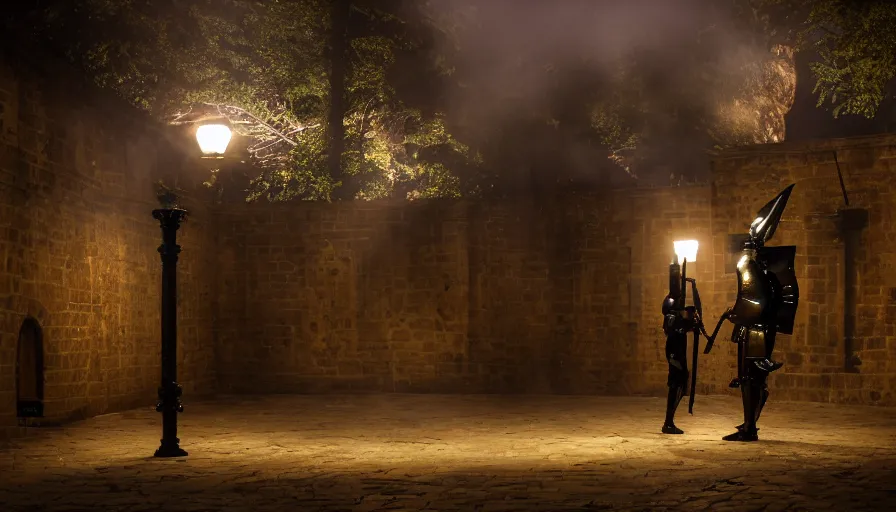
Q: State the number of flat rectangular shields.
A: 1